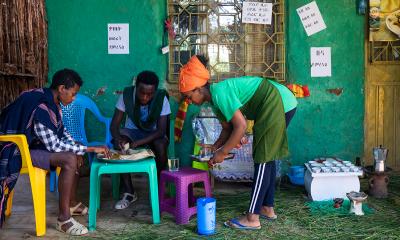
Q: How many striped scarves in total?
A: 1